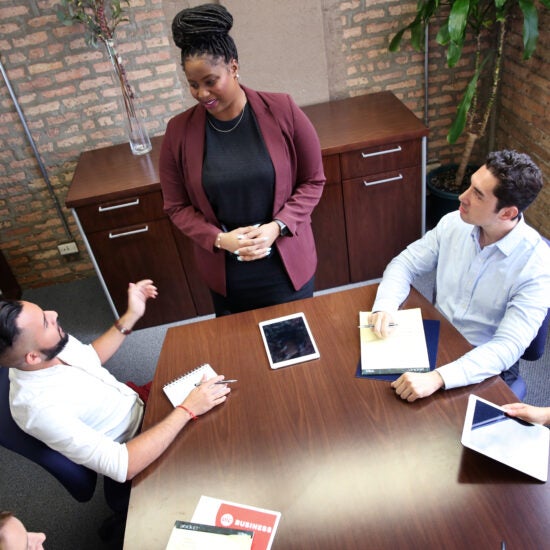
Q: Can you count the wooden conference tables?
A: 1